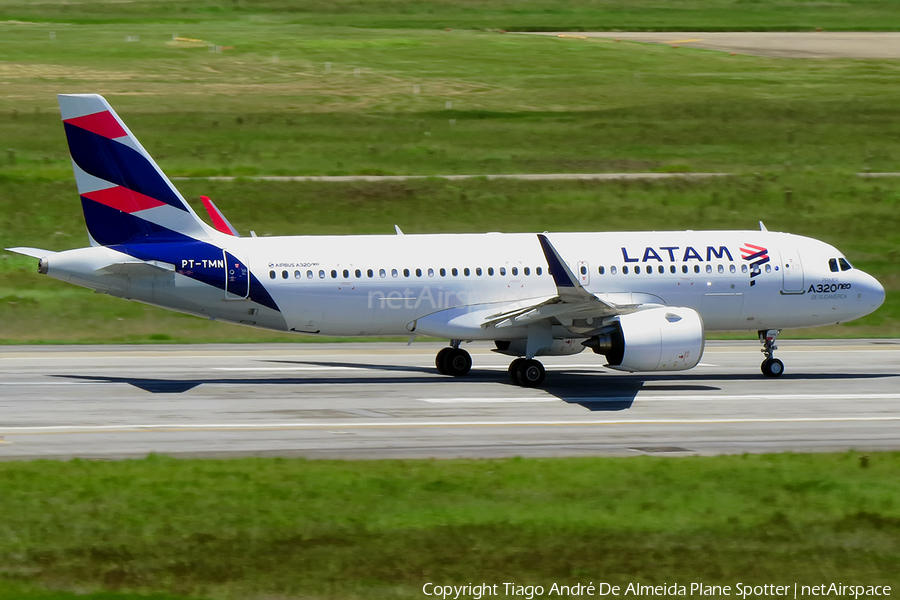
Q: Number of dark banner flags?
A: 0